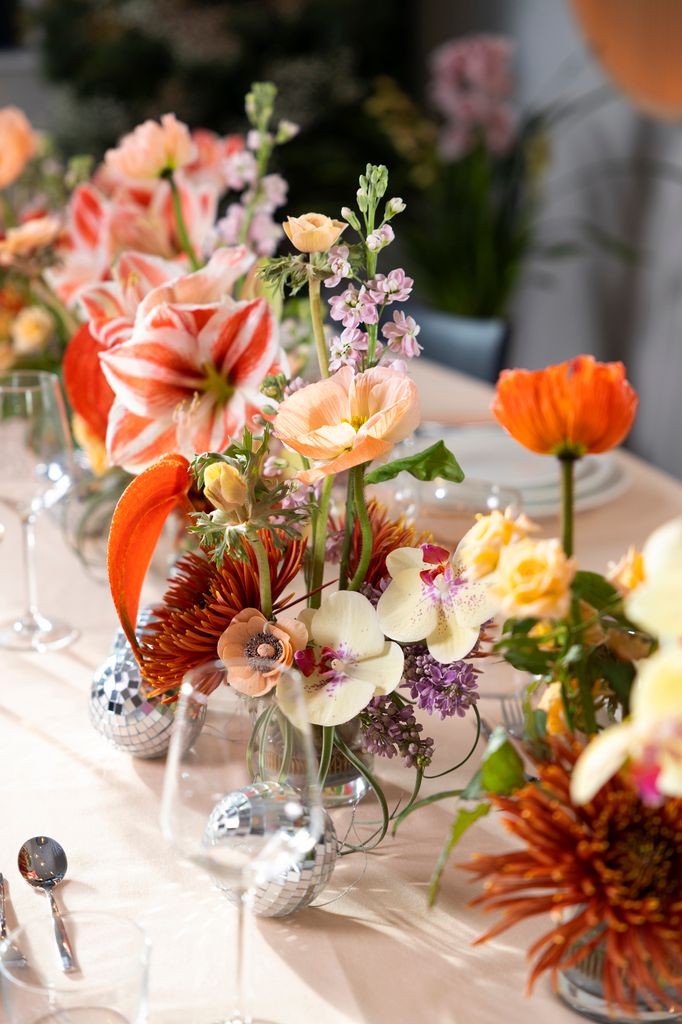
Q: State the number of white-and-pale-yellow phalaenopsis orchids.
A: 4